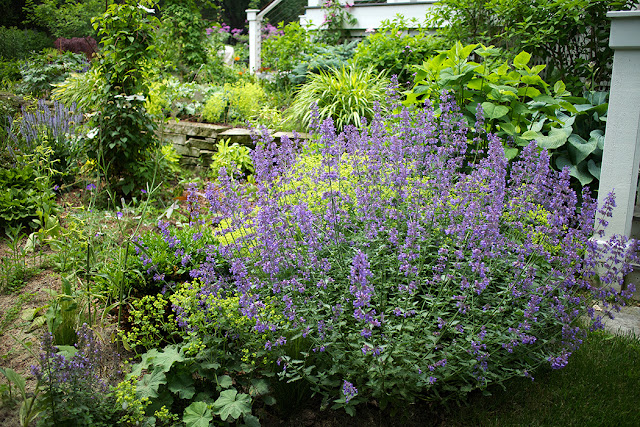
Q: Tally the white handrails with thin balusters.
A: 1